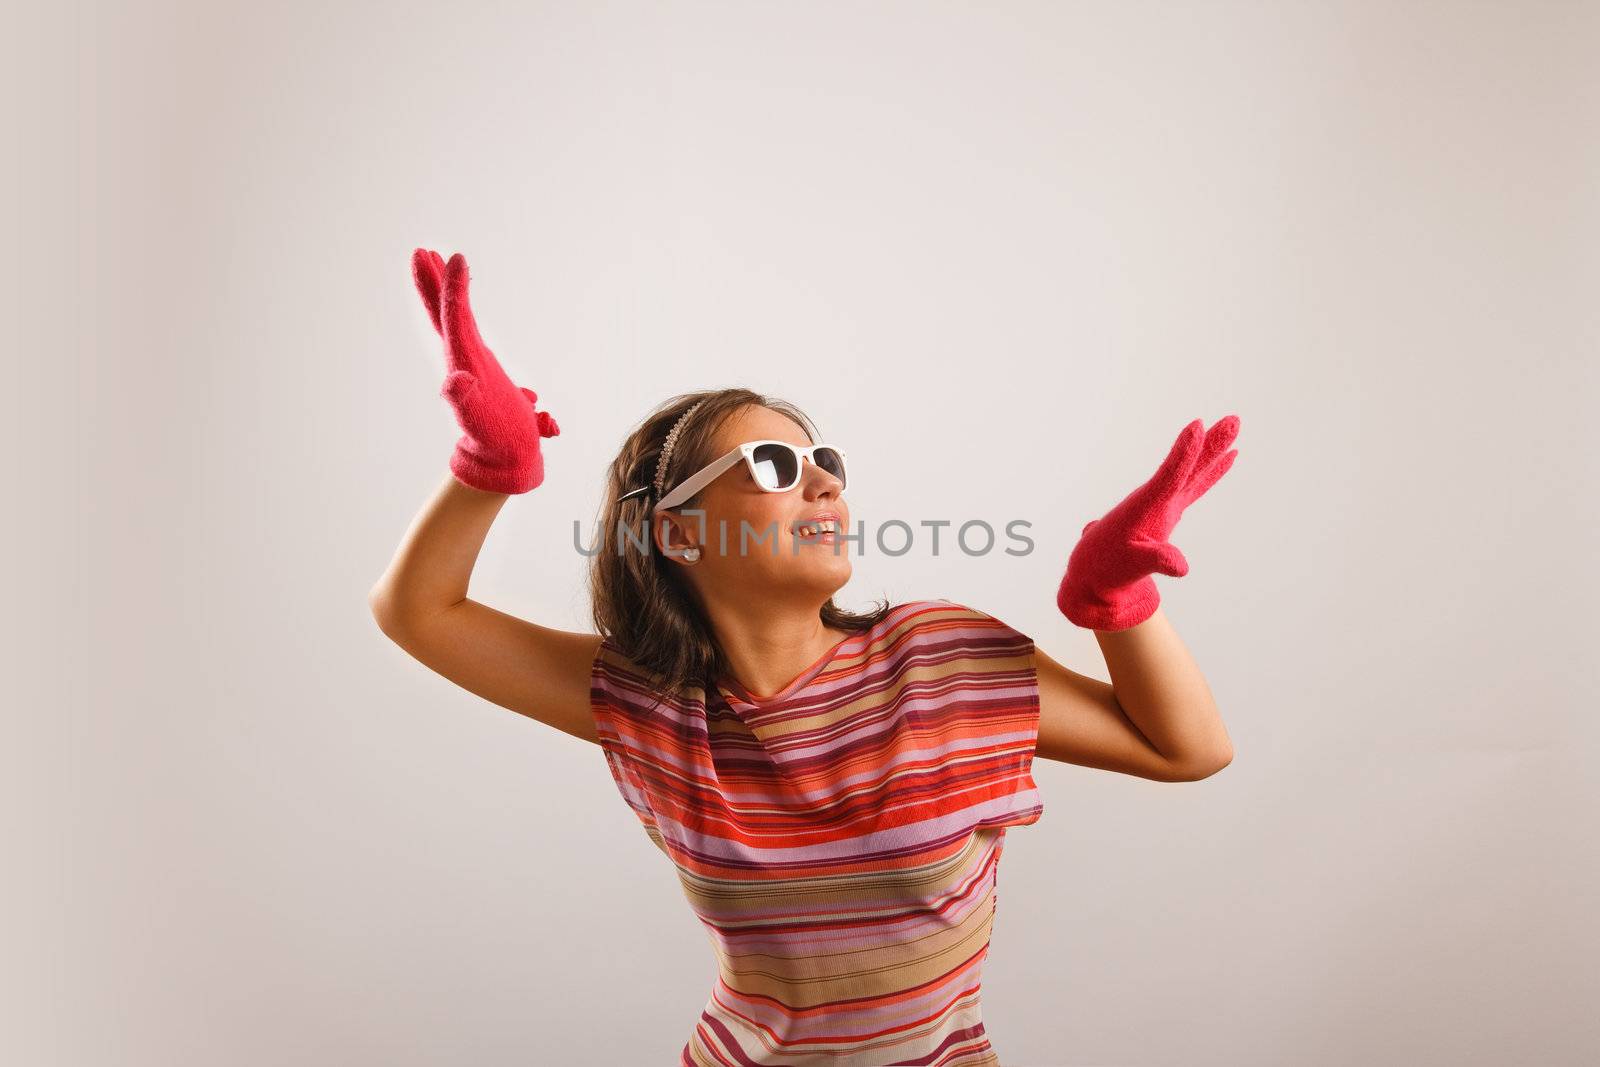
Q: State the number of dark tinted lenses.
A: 2